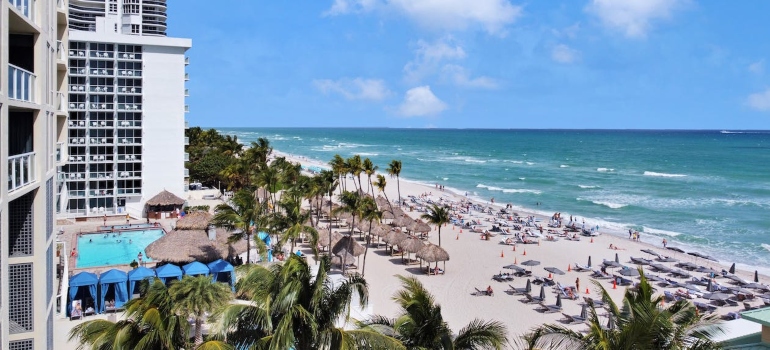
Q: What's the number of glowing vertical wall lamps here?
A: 0